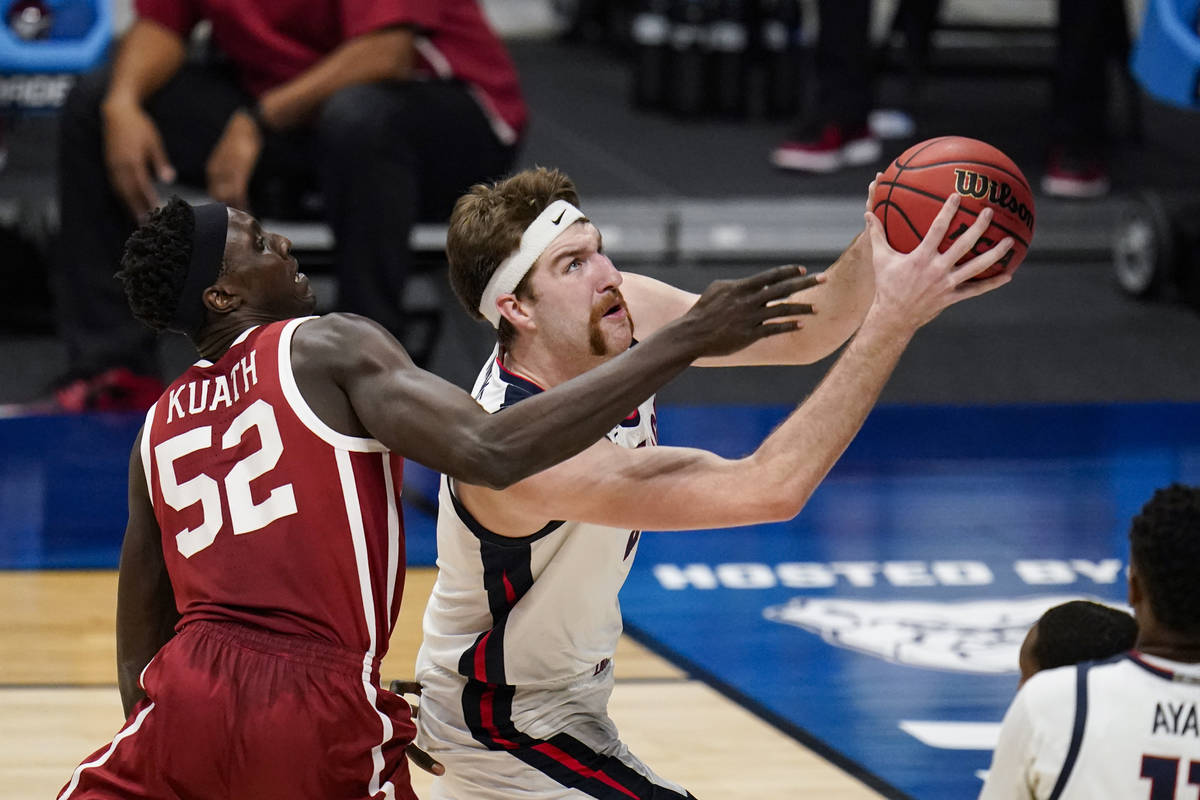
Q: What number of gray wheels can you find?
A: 1